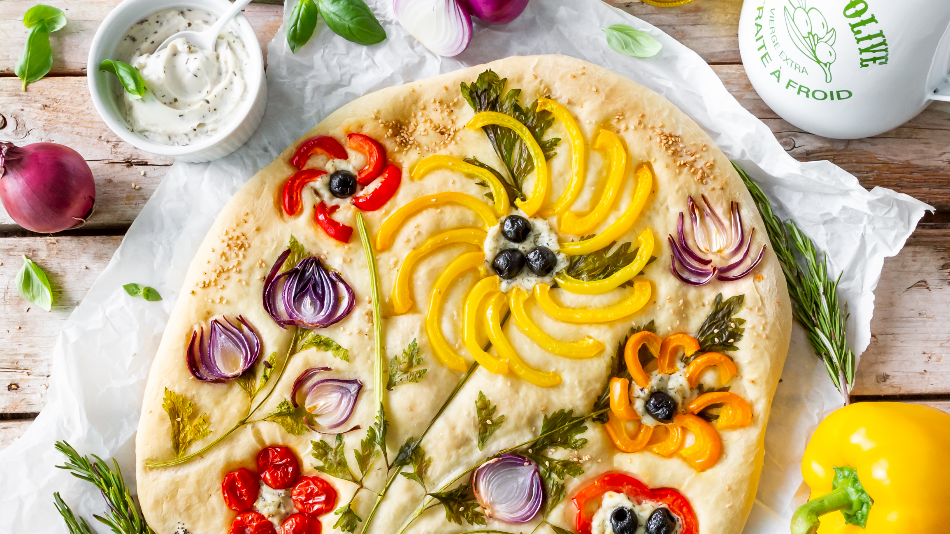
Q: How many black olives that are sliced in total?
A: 0